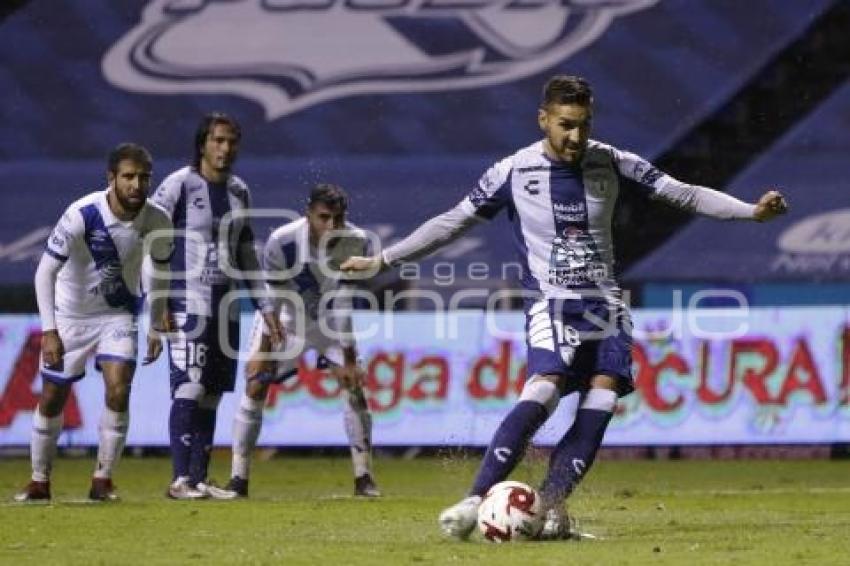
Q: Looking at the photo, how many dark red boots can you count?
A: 2